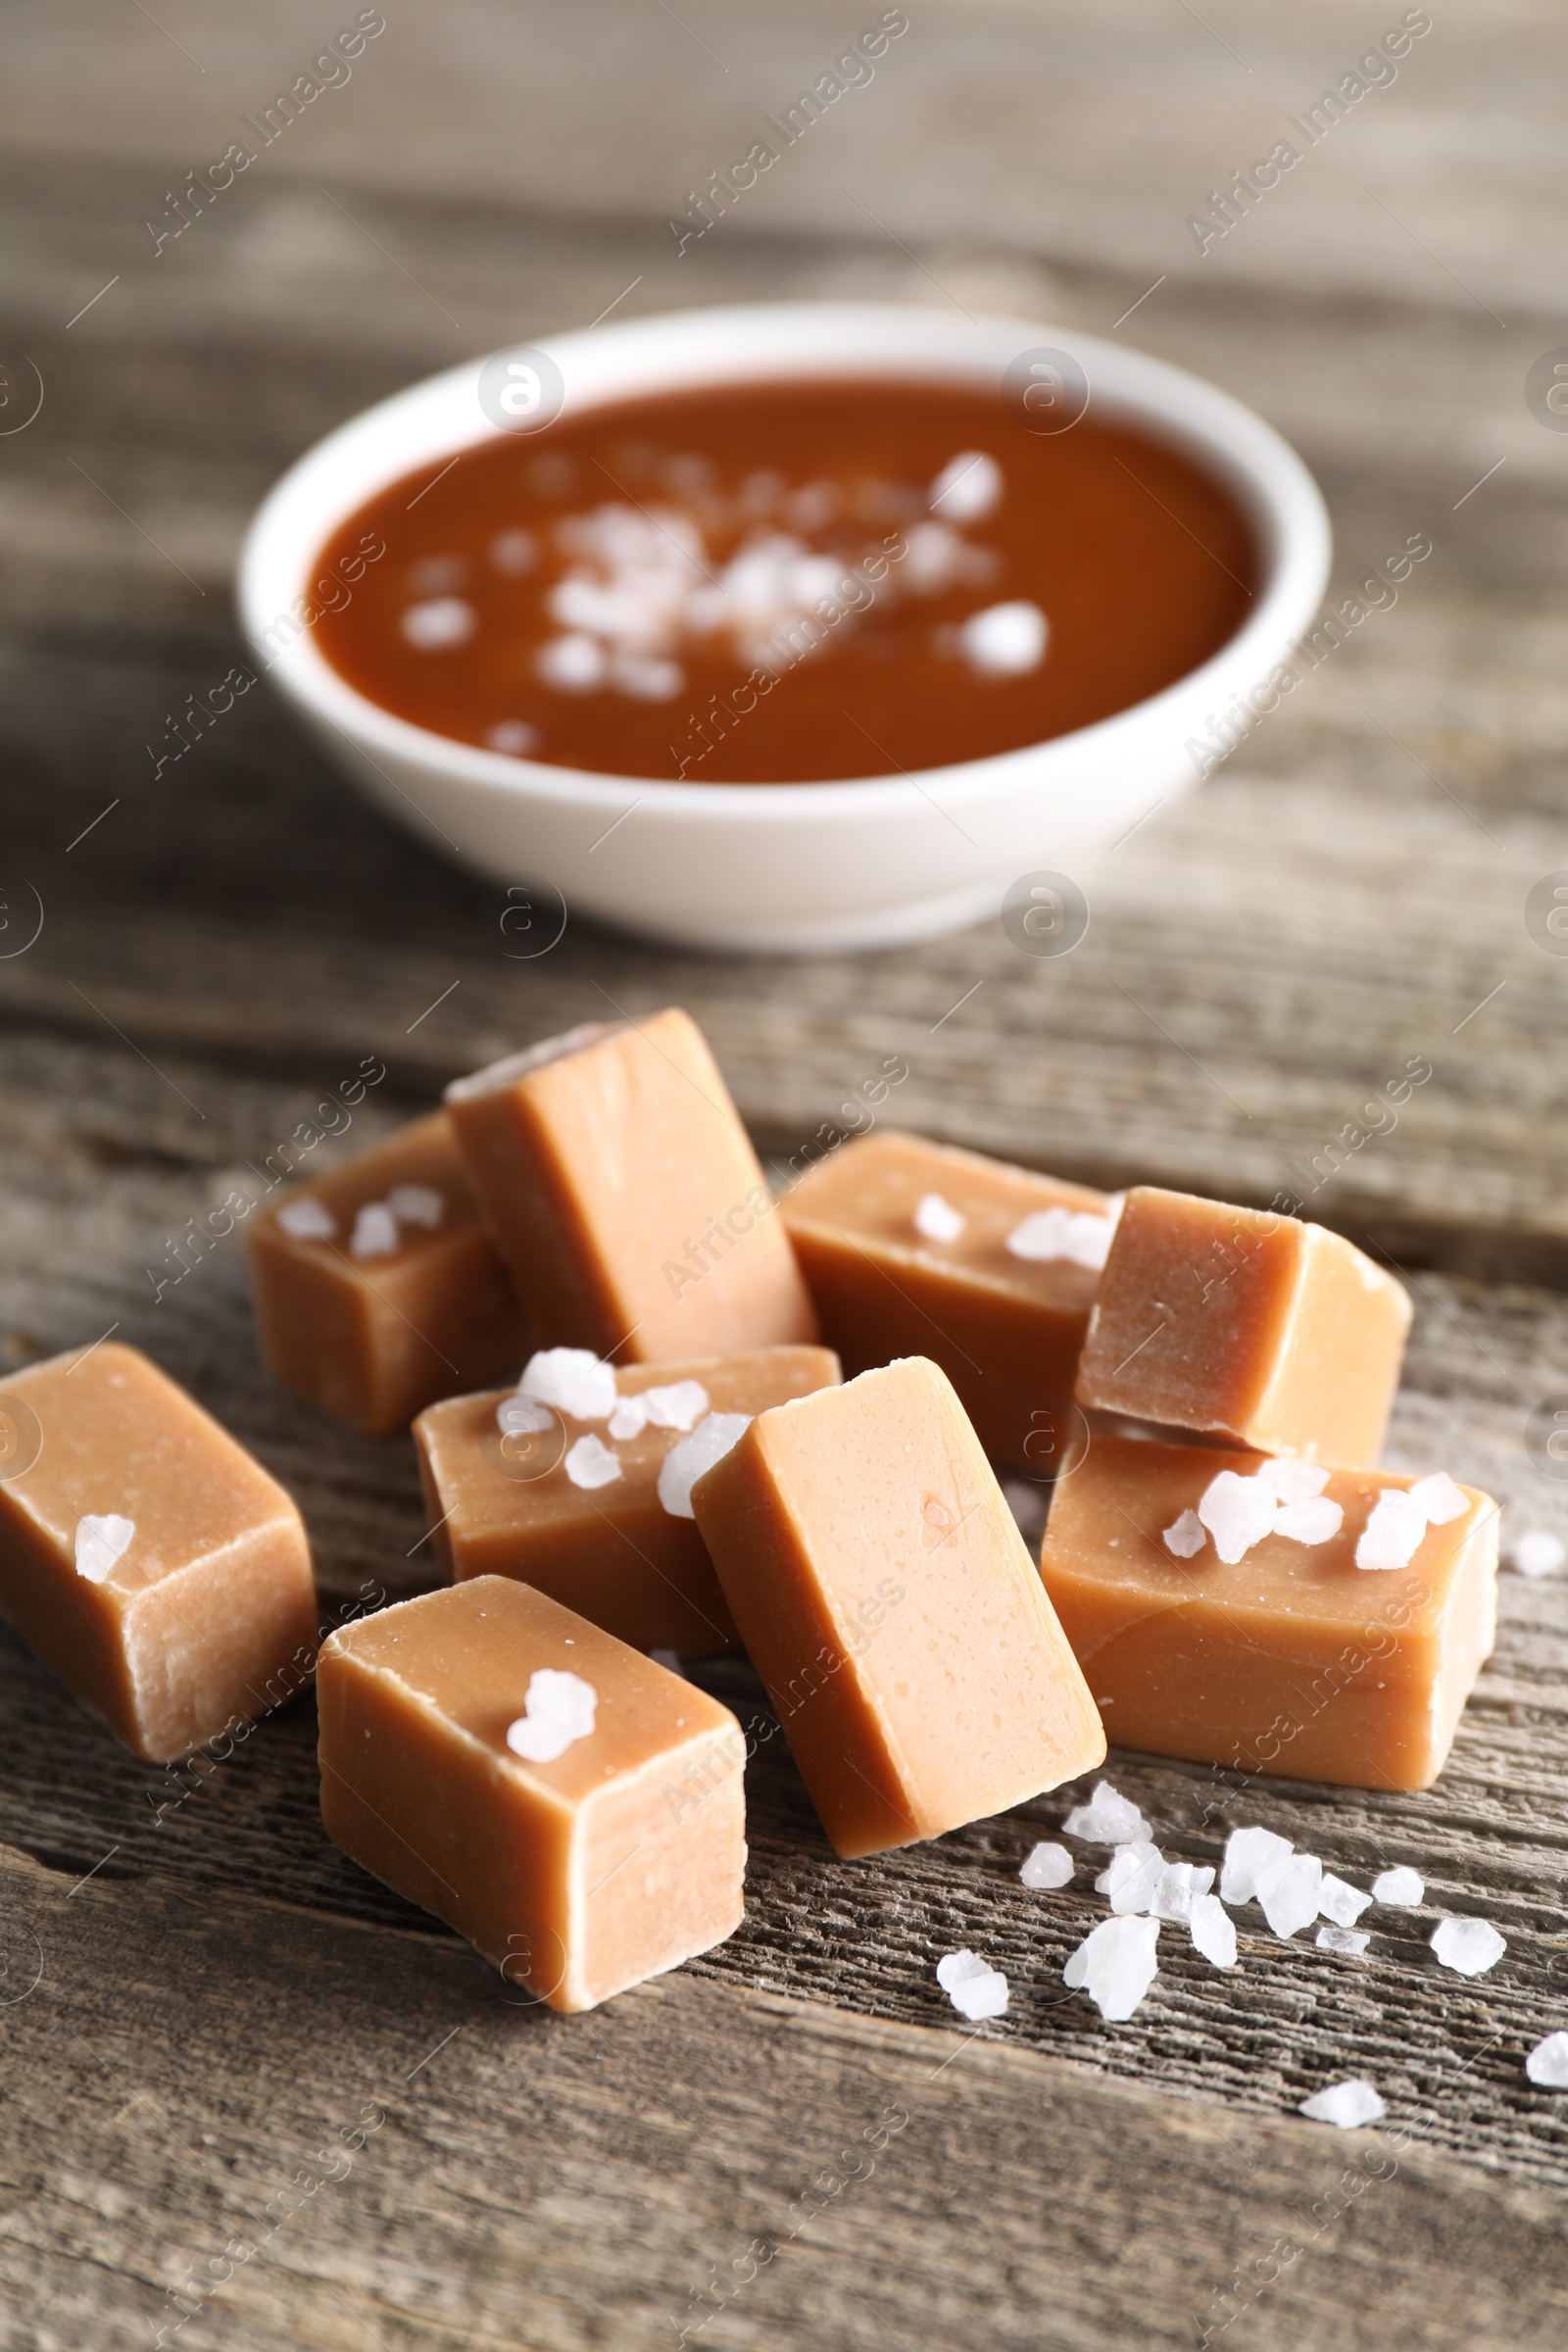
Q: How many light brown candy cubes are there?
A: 9